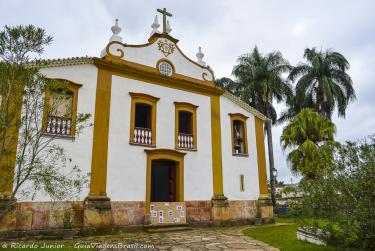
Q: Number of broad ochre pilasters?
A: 4